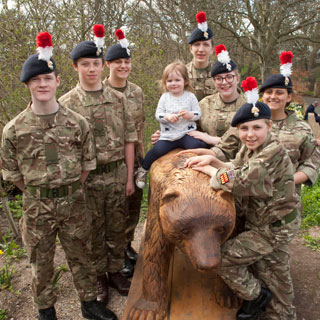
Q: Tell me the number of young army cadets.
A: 7